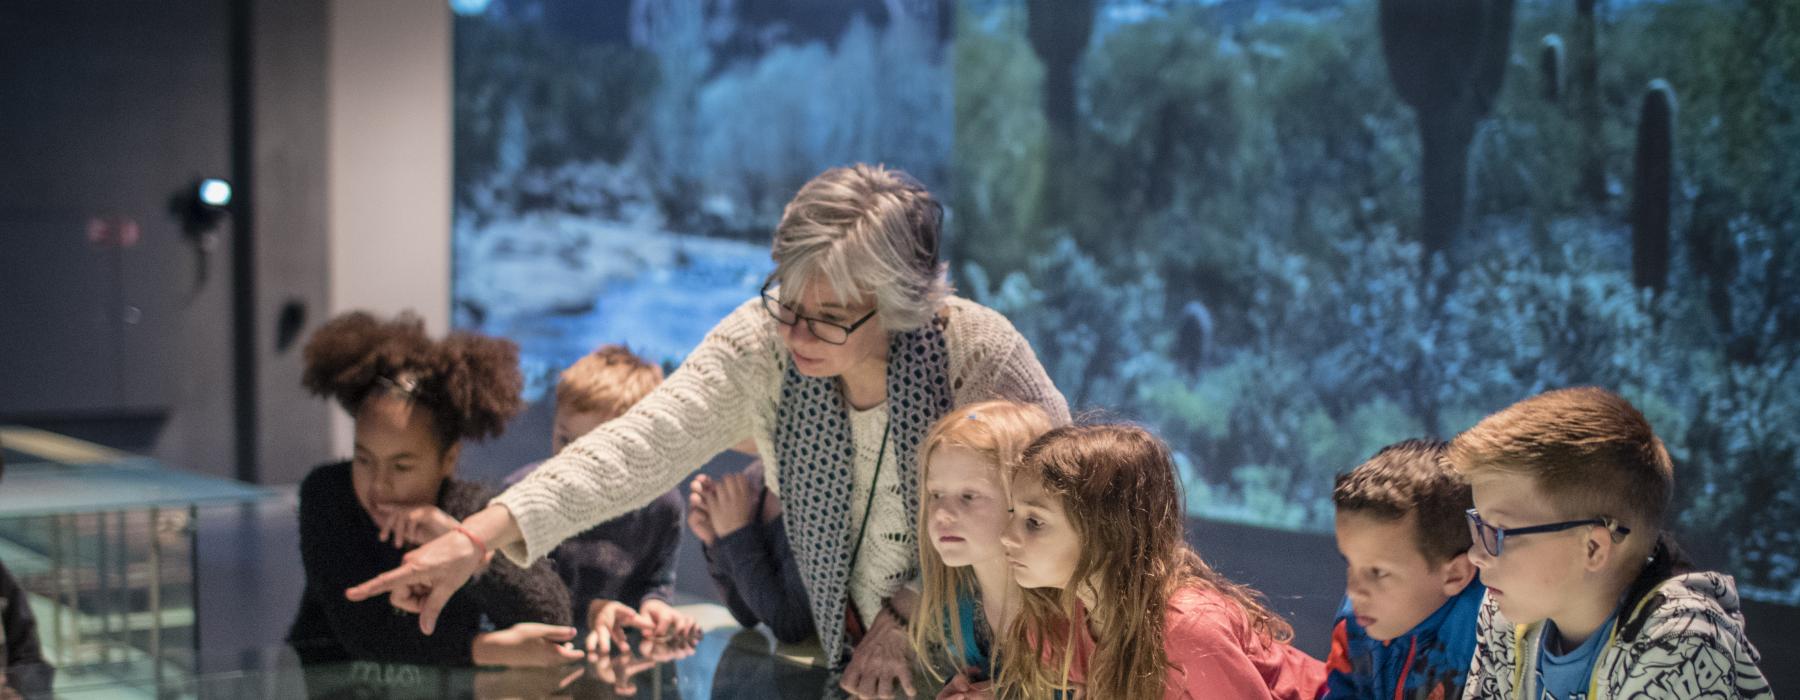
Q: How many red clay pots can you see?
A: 0